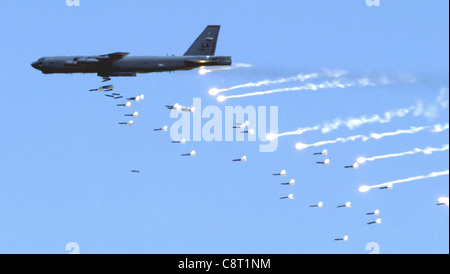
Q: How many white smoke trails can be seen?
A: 7